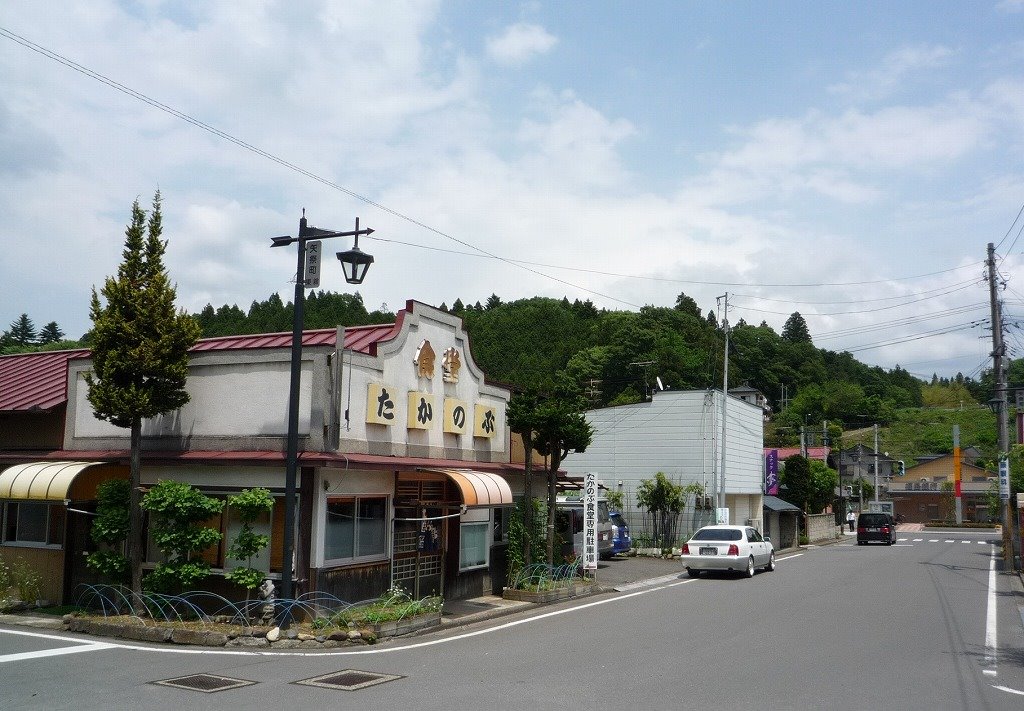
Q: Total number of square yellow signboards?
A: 4